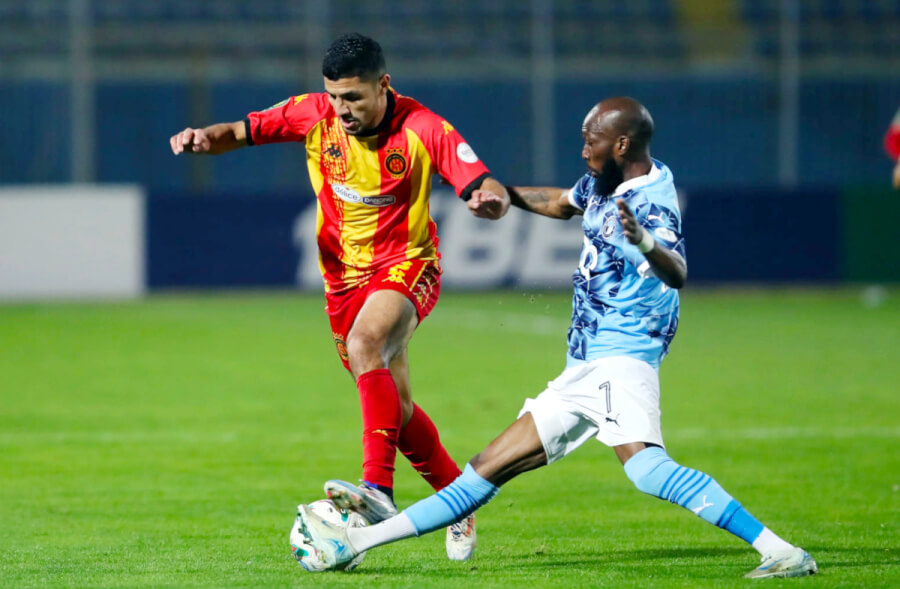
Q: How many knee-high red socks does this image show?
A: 2